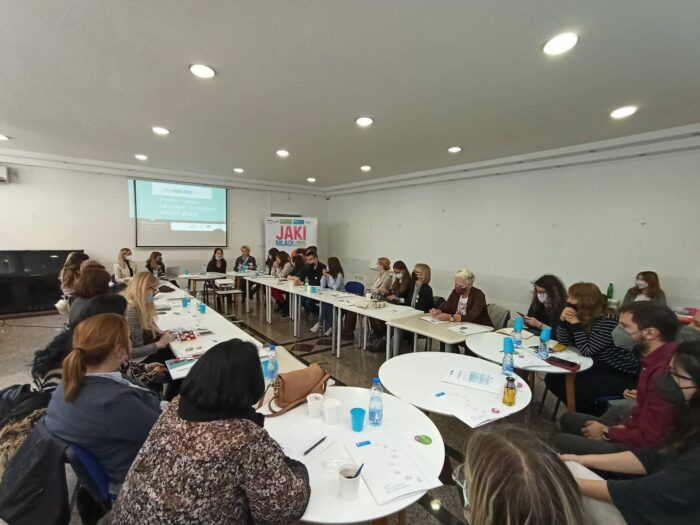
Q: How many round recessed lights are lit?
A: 12